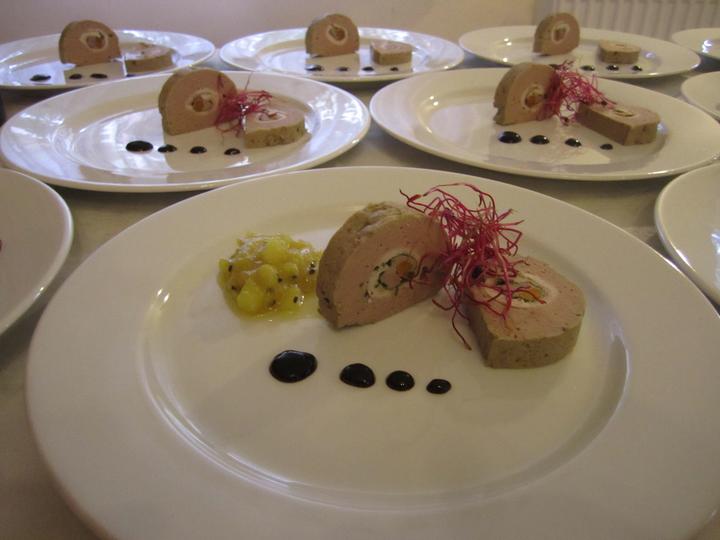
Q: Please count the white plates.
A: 10